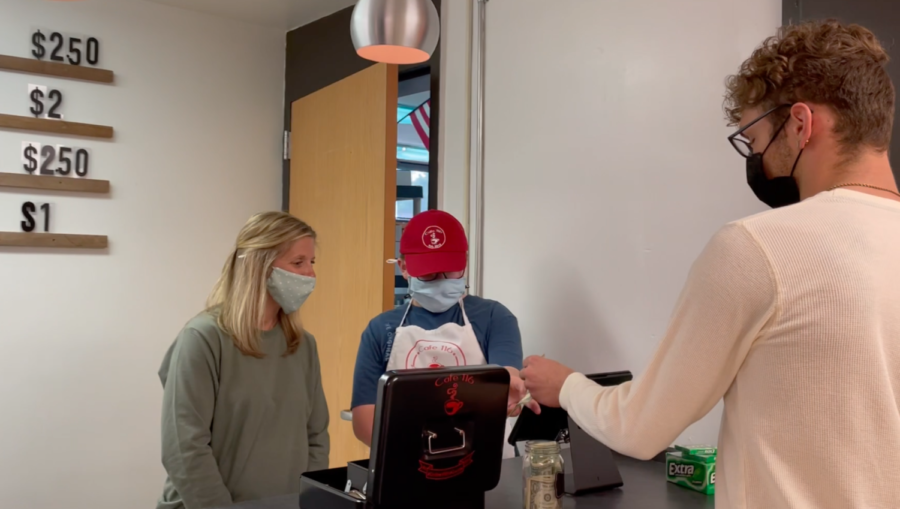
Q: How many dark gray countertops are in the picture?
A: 1